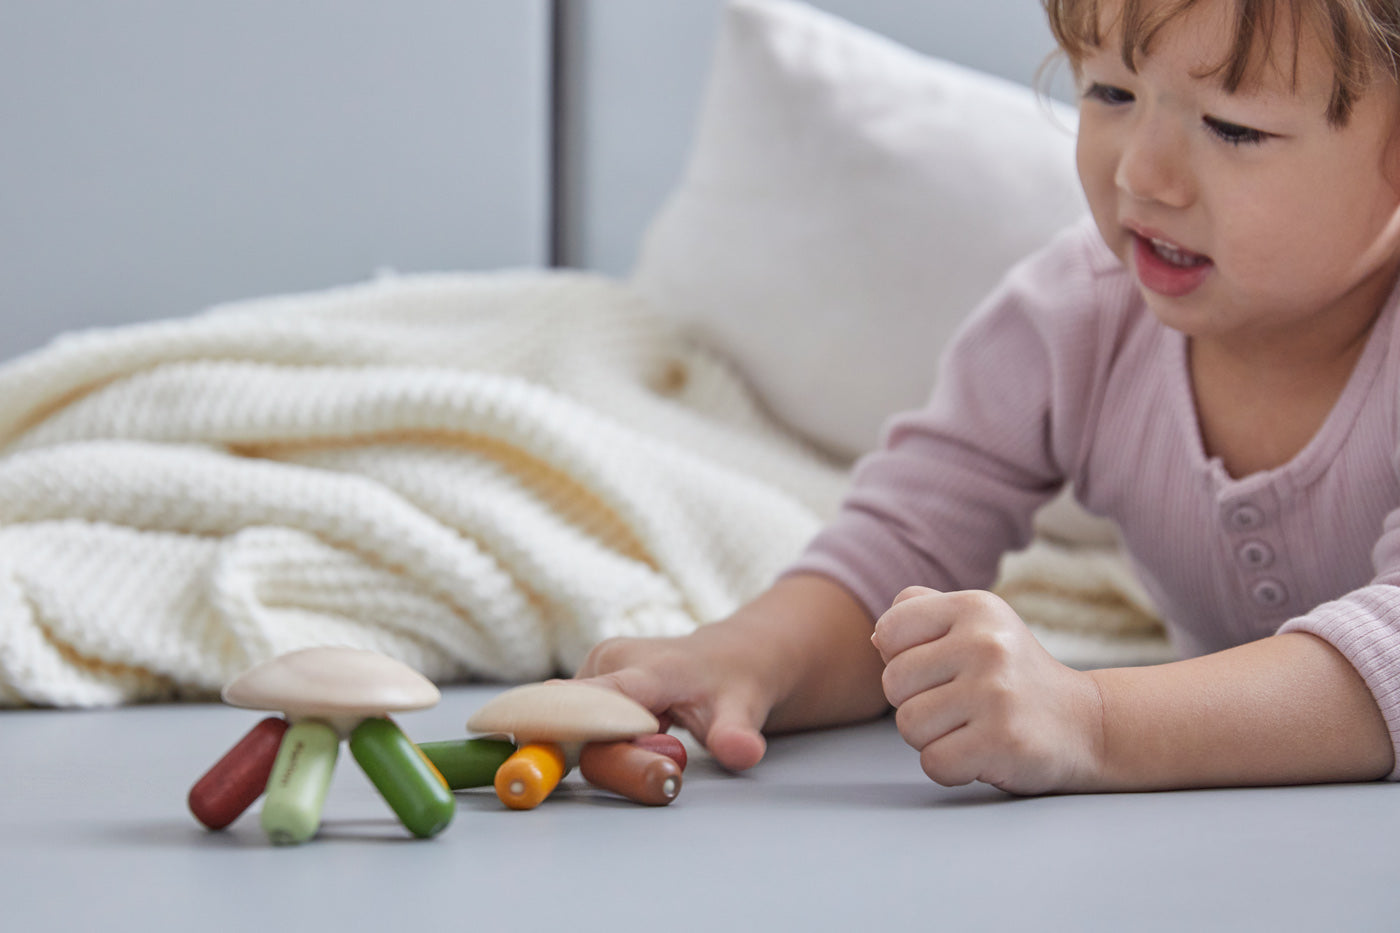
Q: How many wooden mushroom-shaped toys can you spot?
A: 2